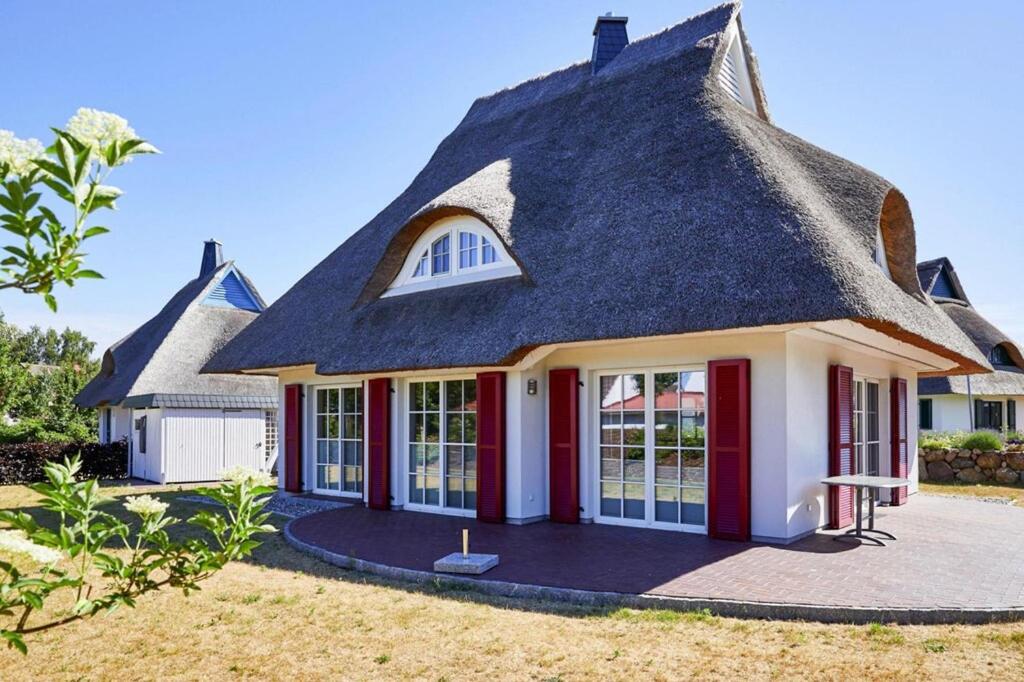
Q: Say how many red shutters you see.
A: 7